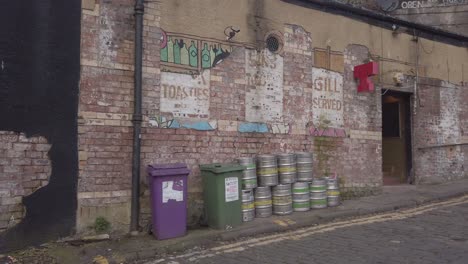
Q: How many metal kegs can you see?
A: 10